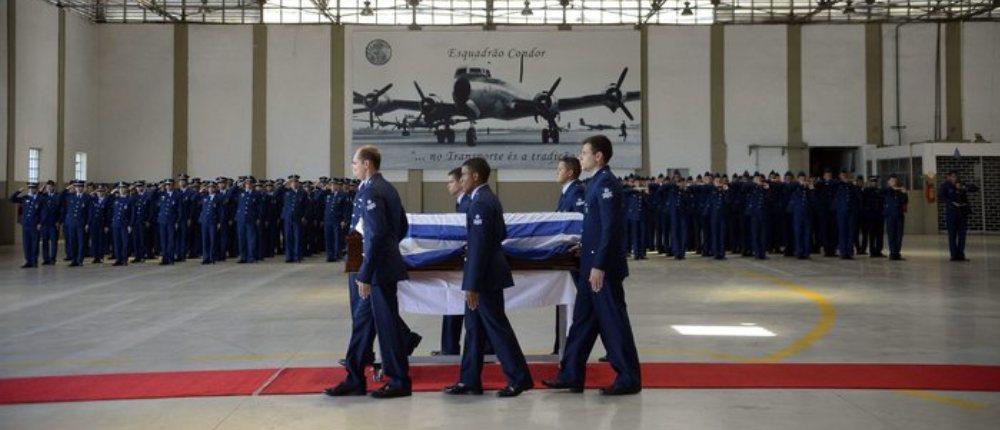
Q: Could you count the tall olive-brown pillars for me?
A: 10